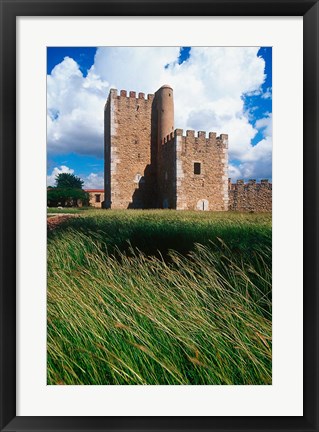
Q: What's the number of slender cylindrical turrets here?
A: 1